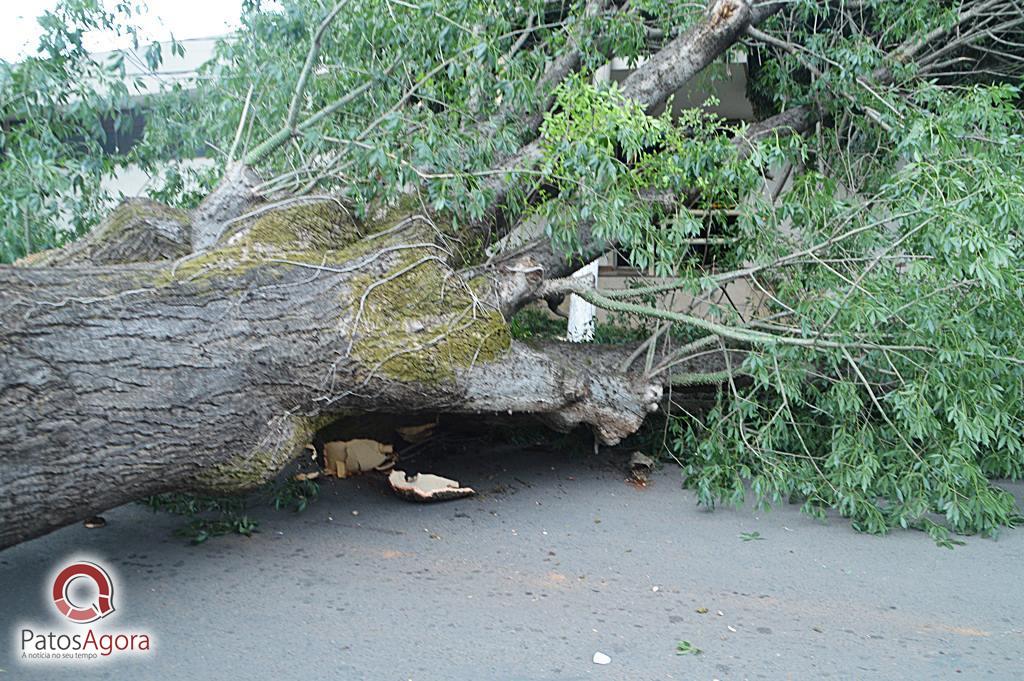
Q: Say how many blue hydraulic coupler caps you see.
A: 0